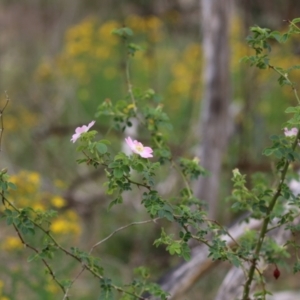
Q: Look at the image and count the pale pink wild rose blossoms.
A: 3